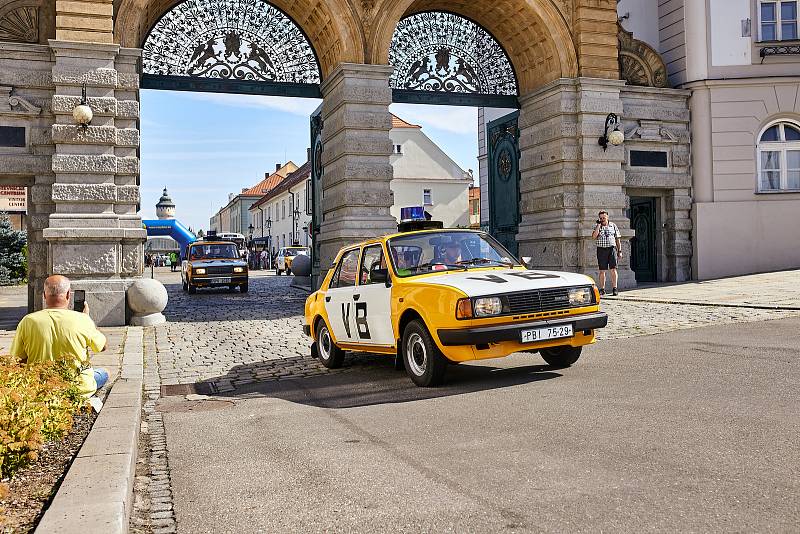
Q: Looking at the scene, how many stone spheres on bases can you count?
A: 2